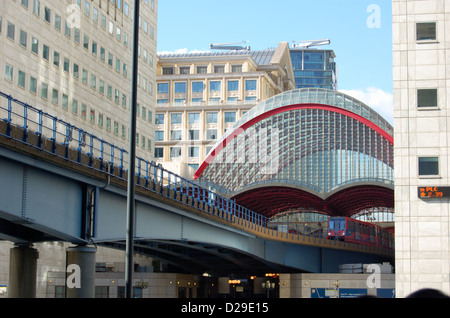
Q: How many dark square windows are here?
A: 3